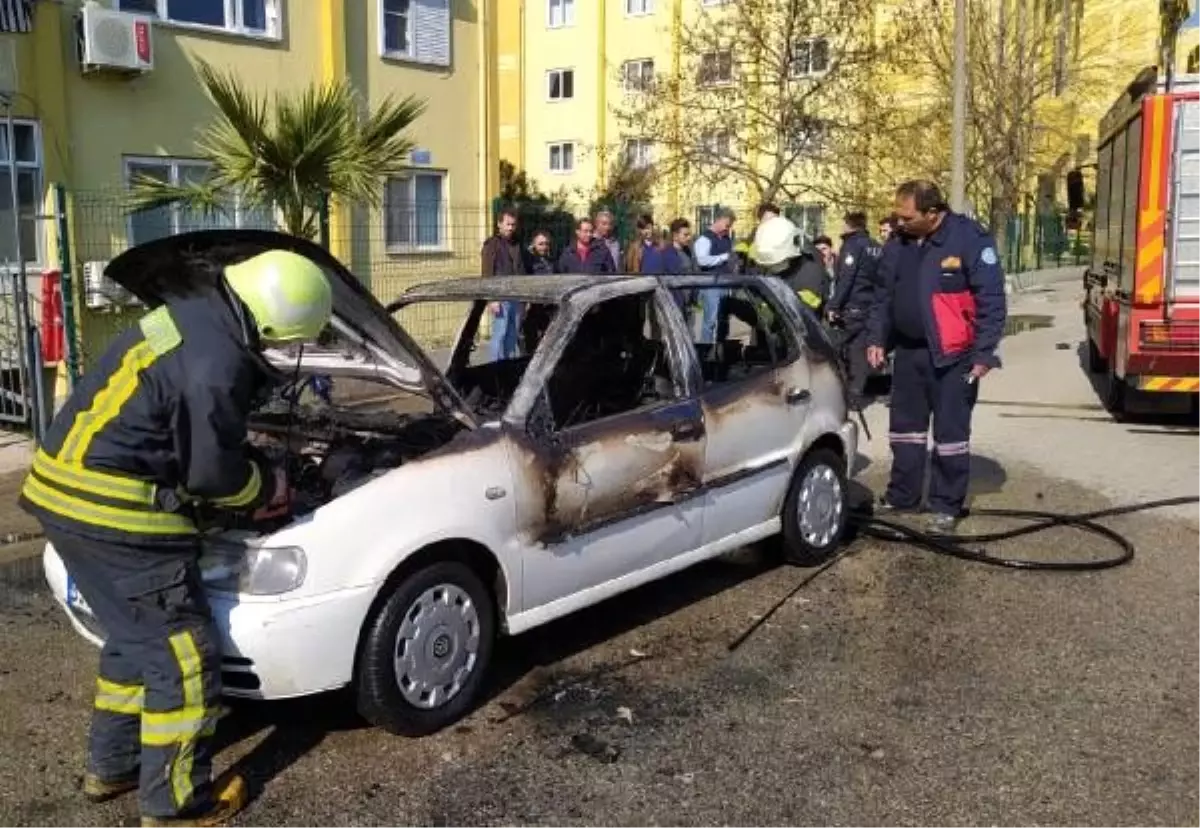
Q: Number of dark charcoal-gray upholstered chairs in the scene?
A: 0